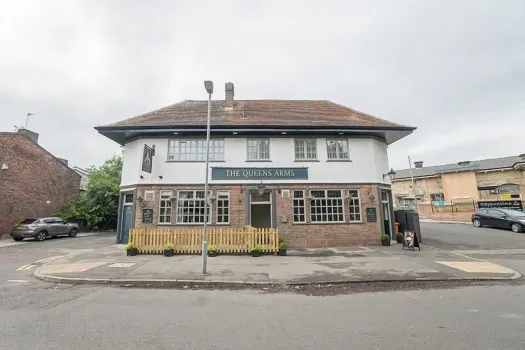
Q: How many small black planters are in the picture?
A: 7